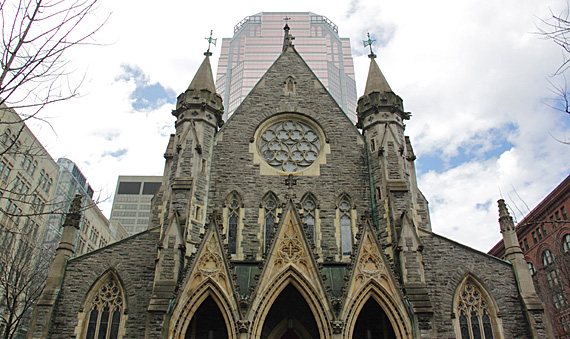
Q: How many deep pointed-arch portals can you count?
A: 3